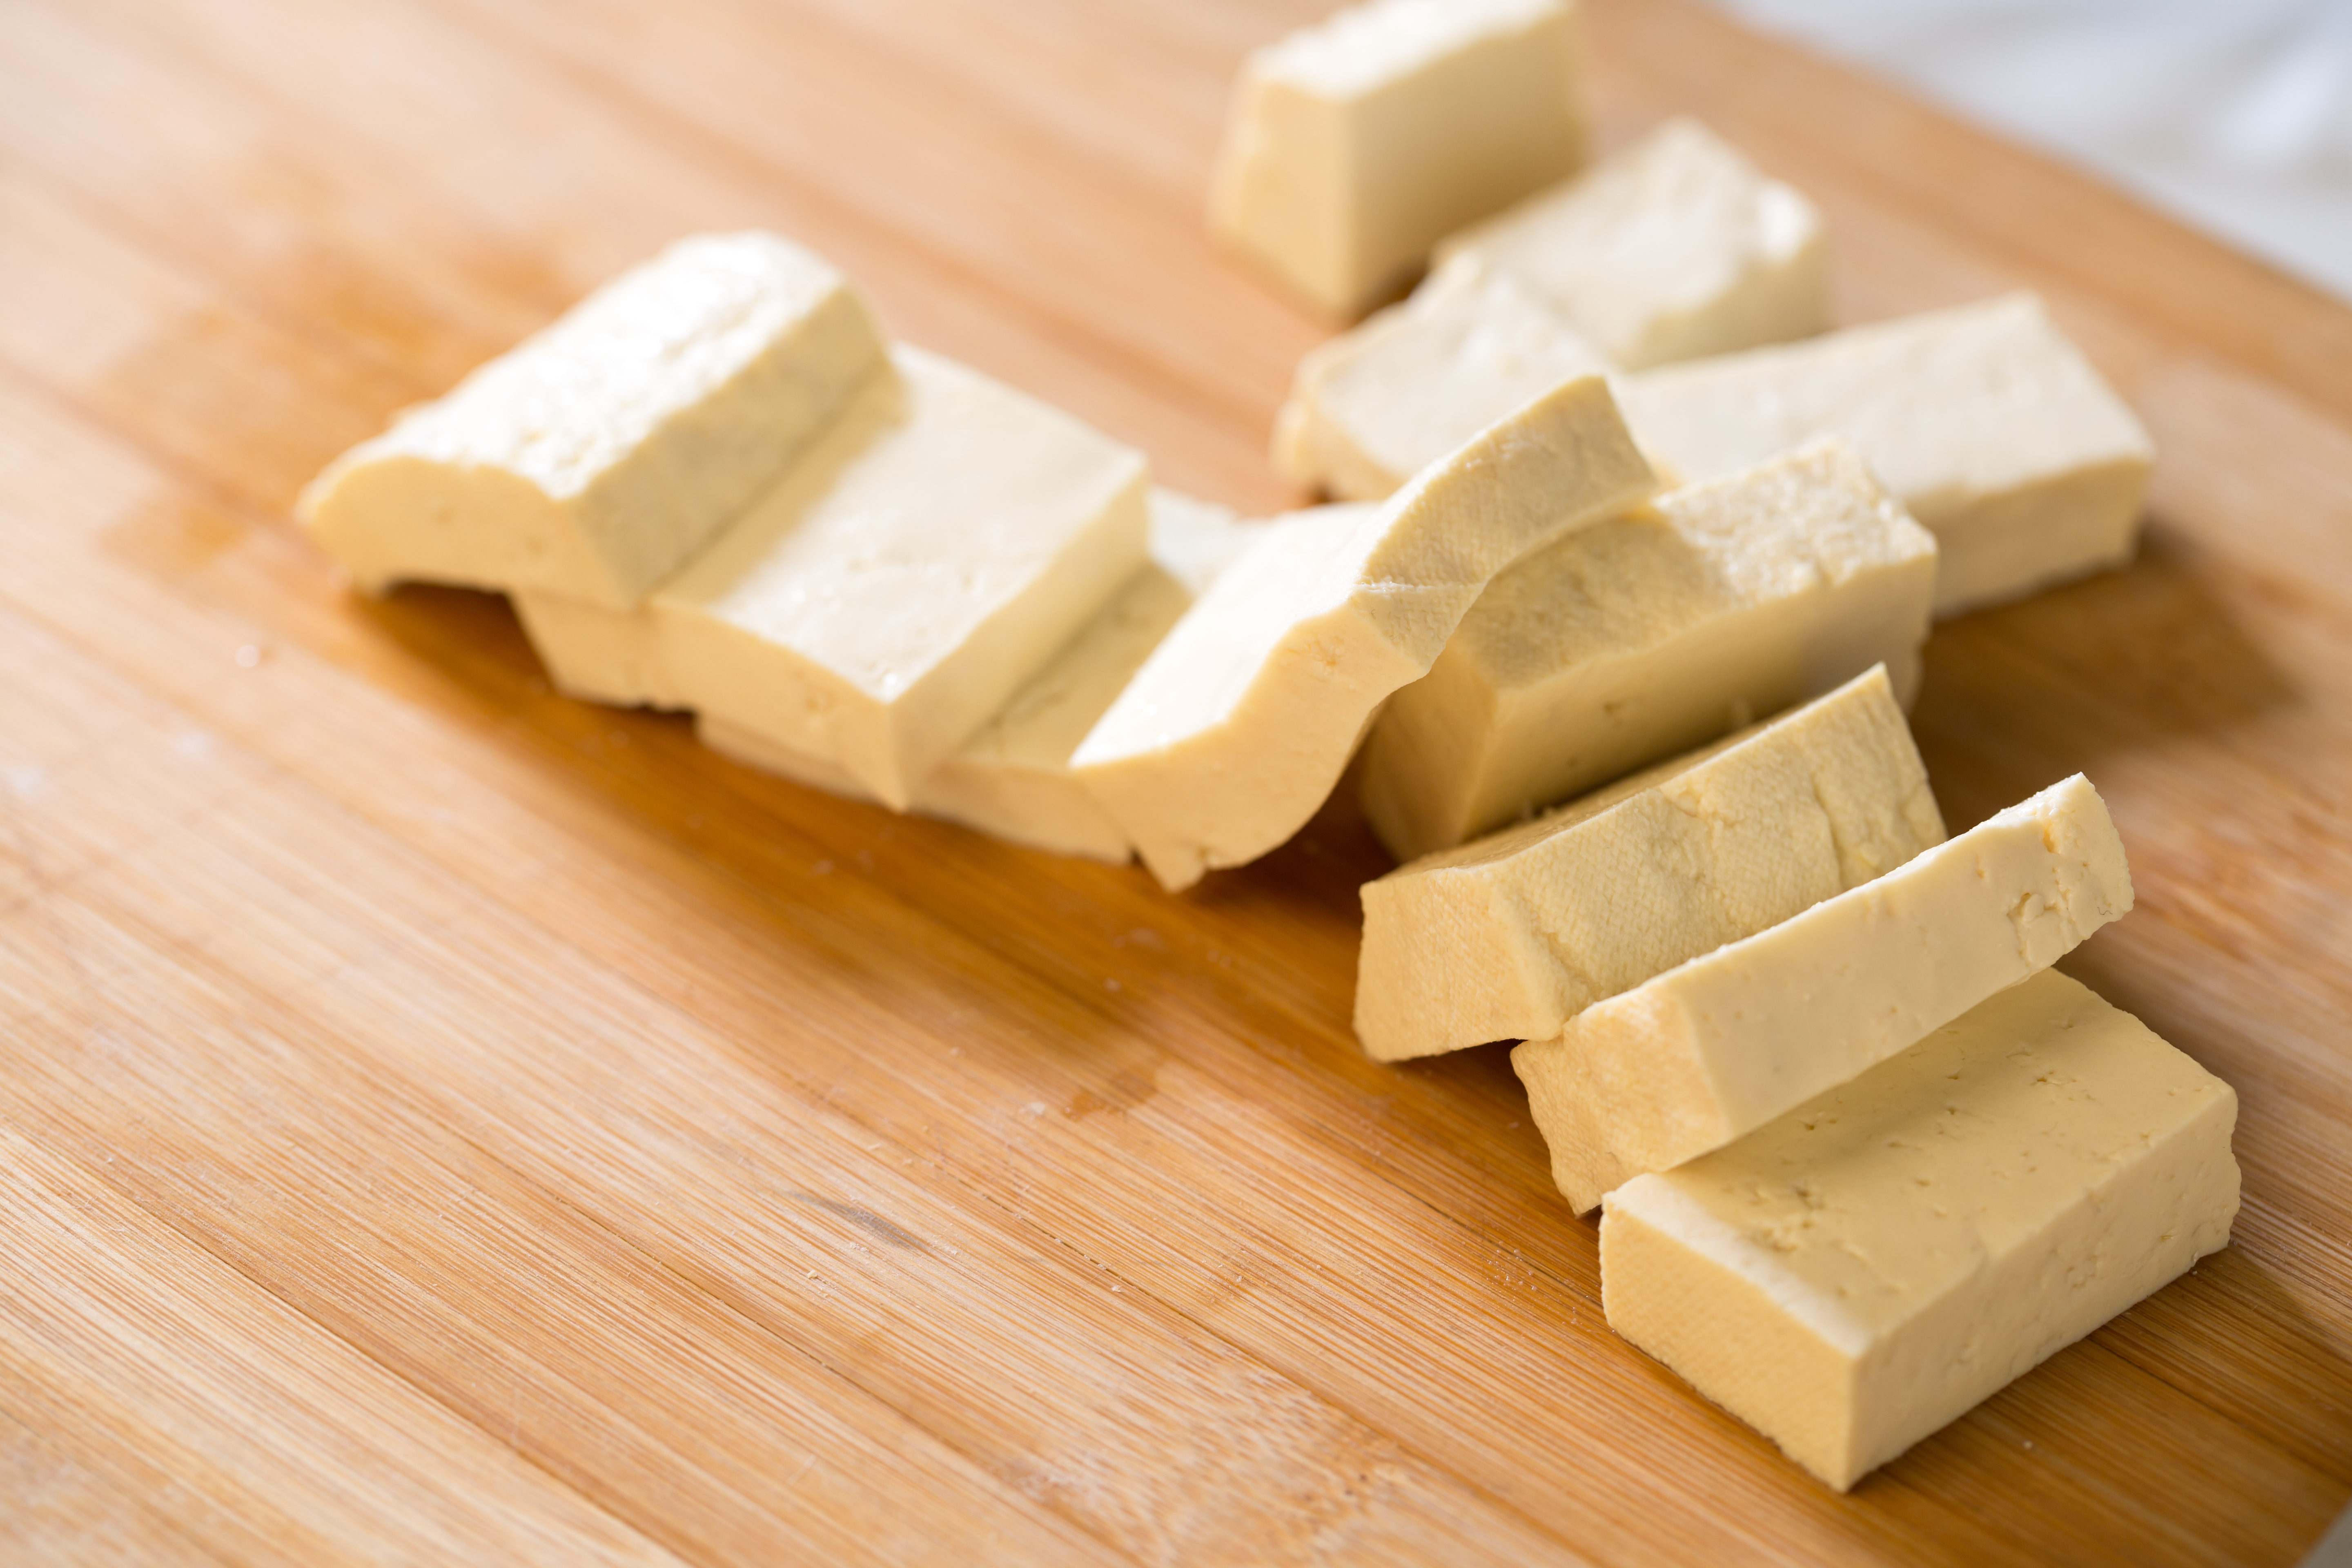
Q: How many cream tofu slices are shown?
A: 12